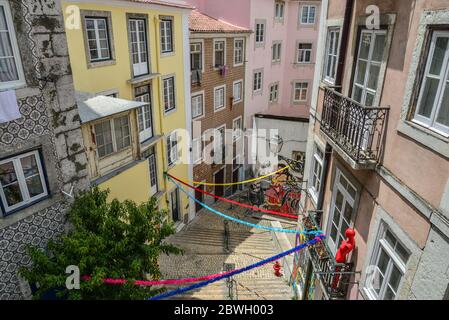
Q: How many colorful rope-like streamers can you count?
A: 5